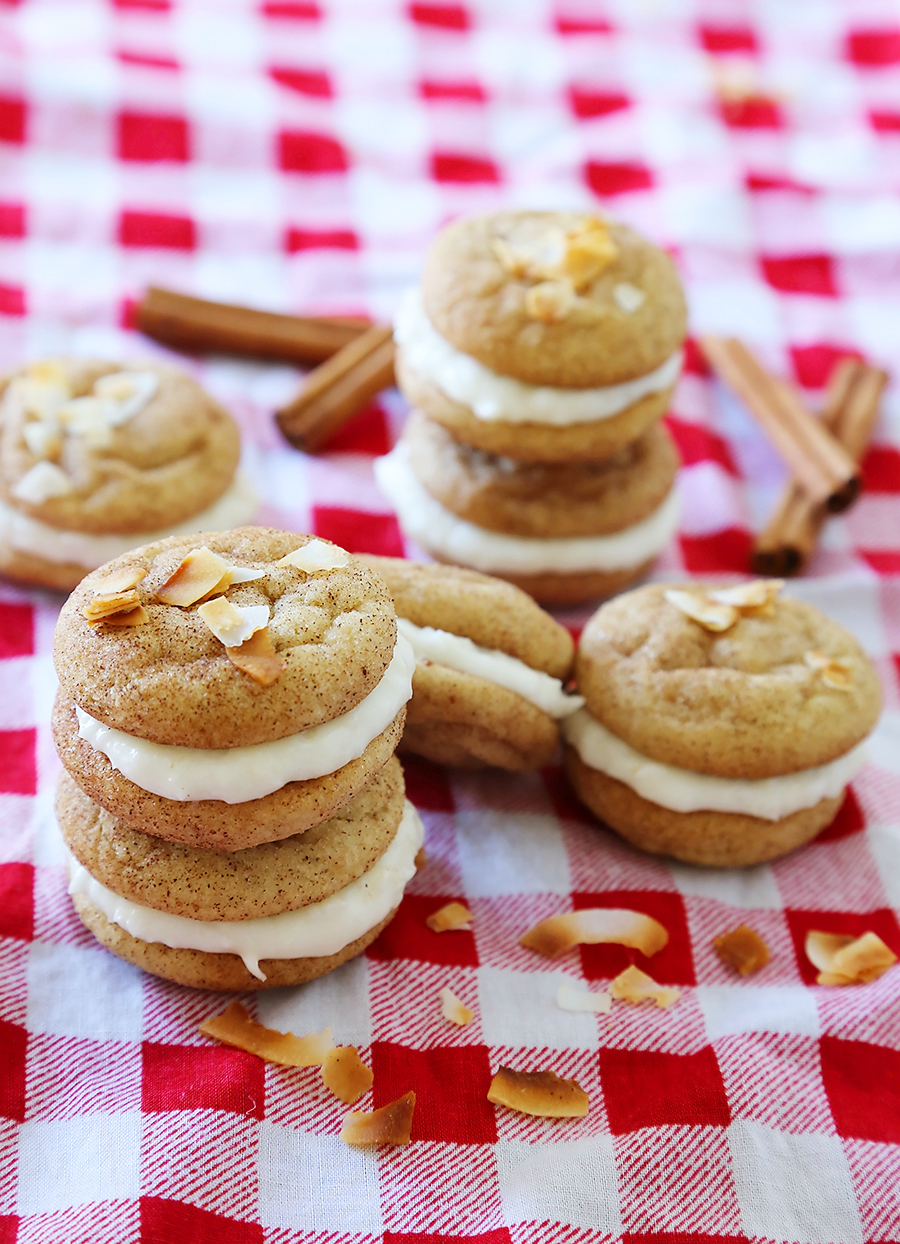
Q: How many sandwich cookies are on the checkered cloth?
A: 7